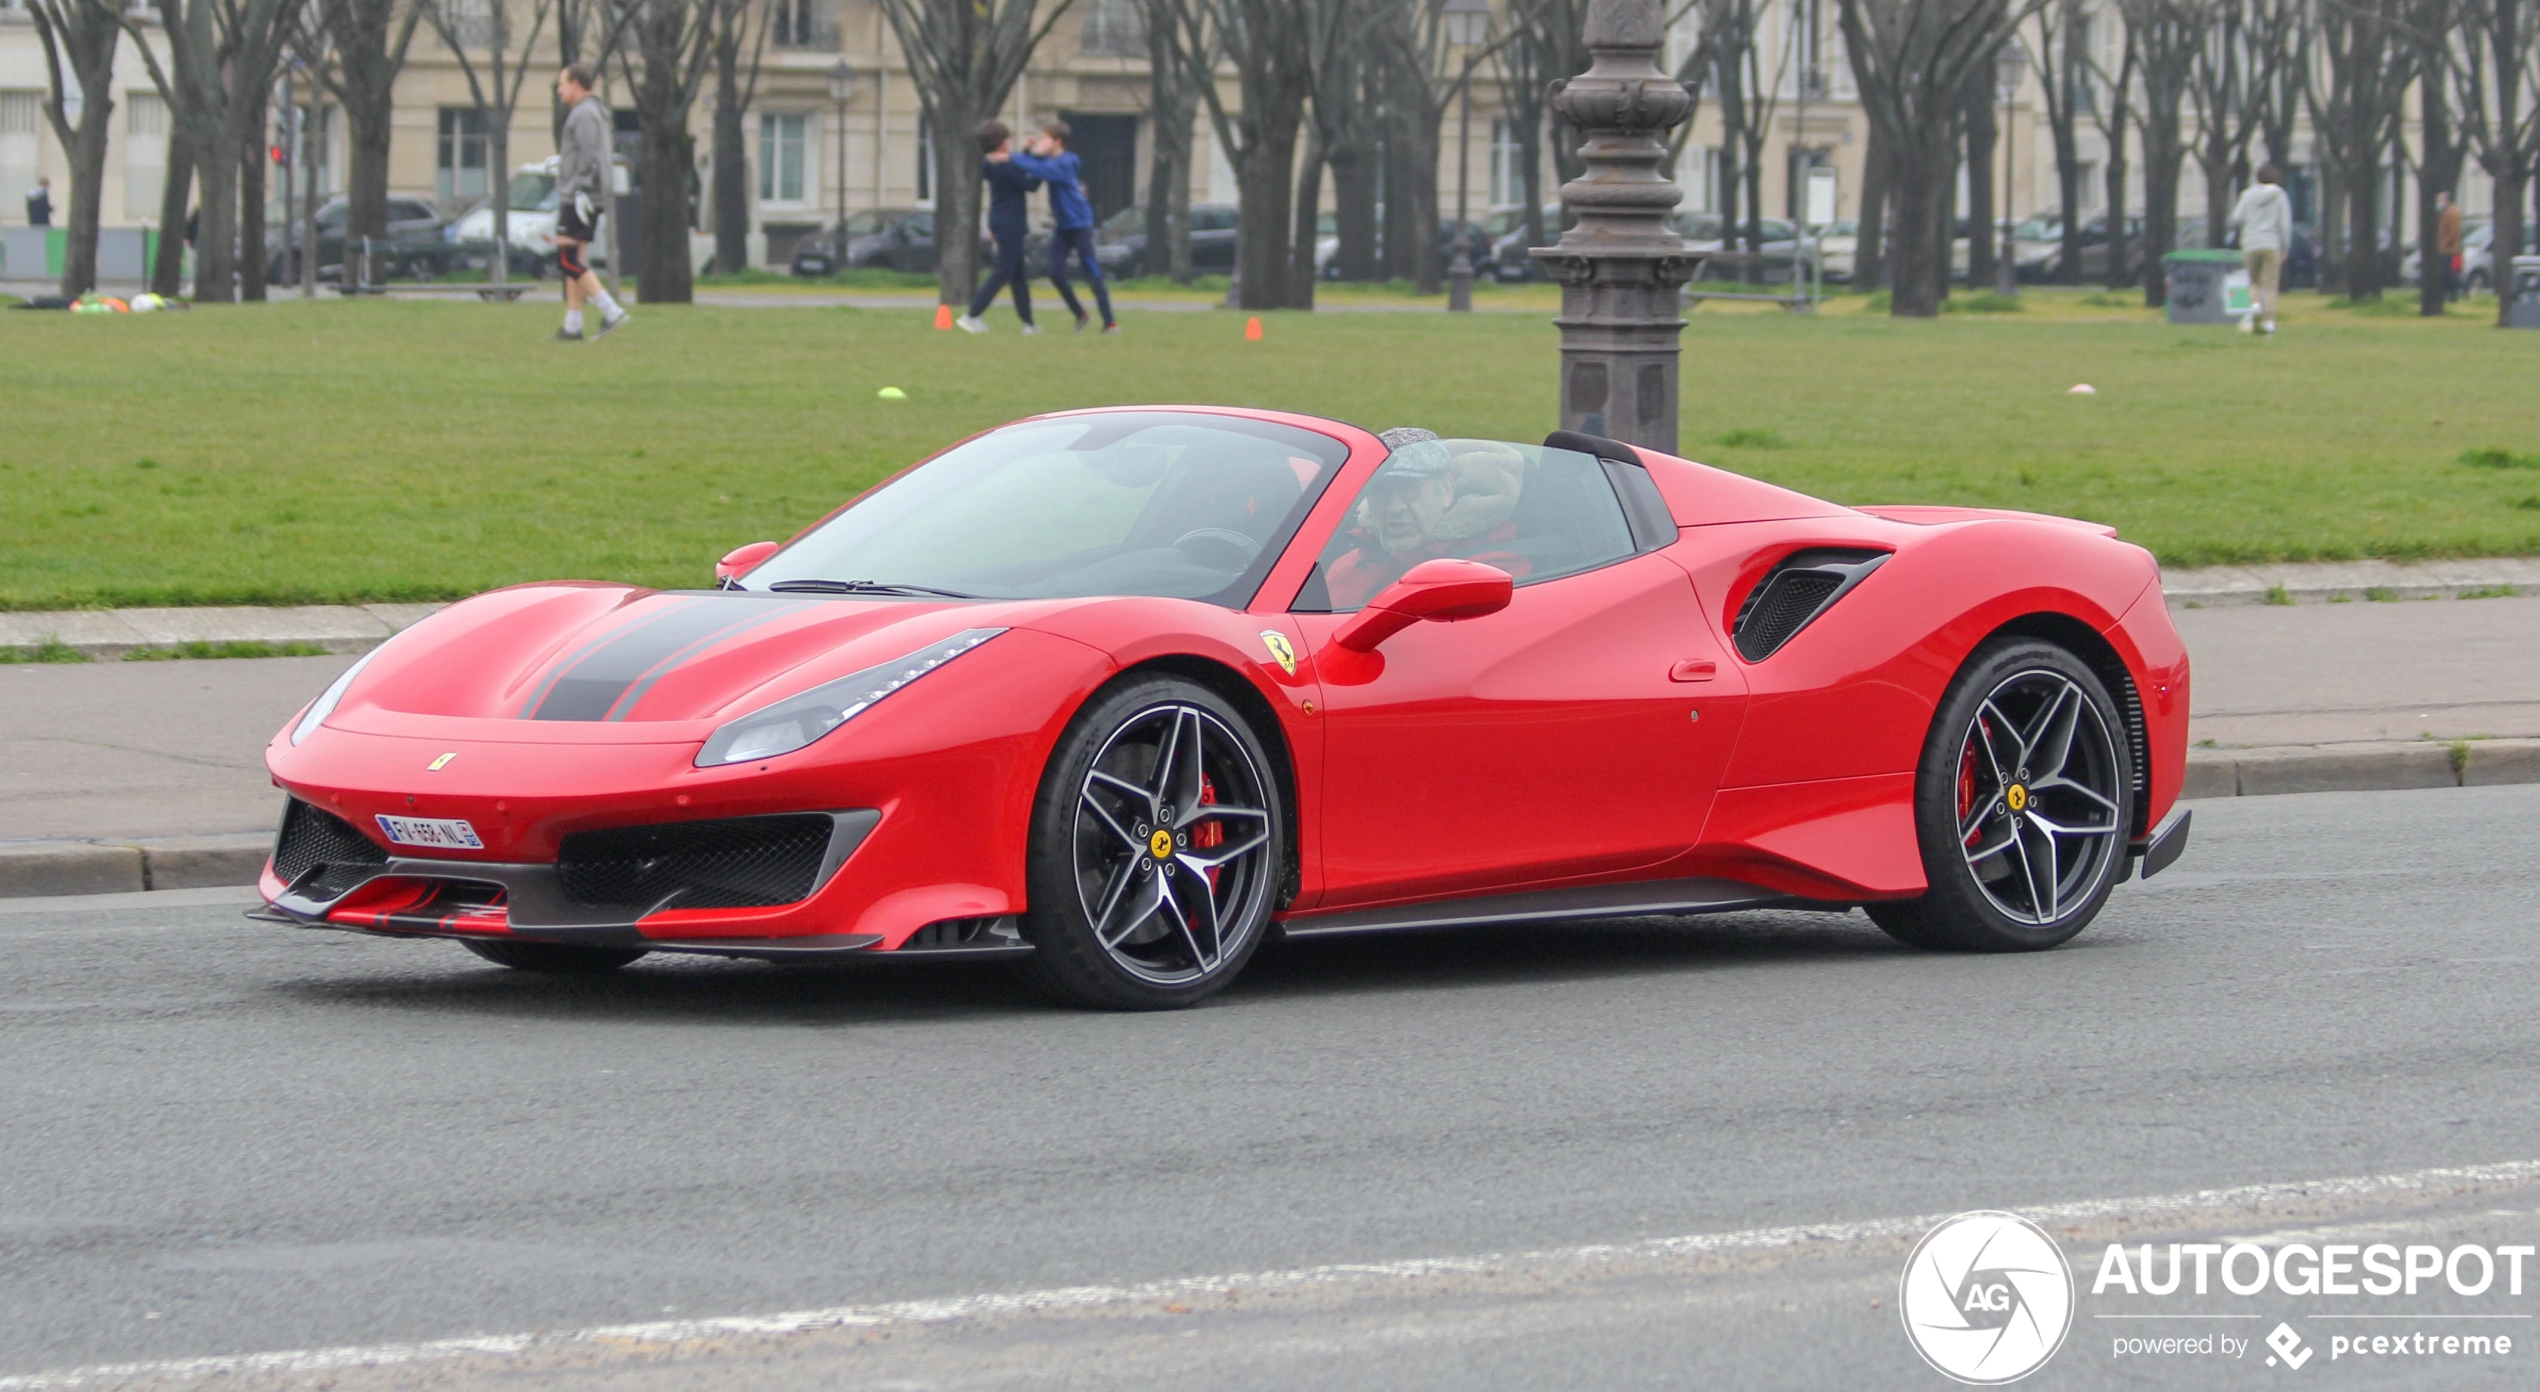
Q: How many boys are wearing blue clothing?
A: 2